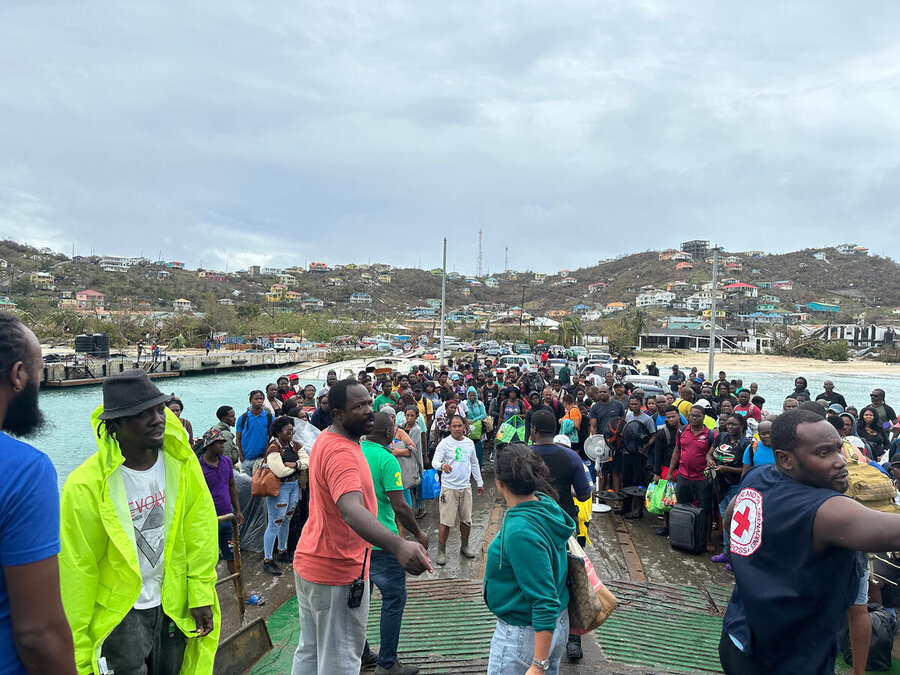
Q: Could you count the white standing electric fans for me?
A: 1